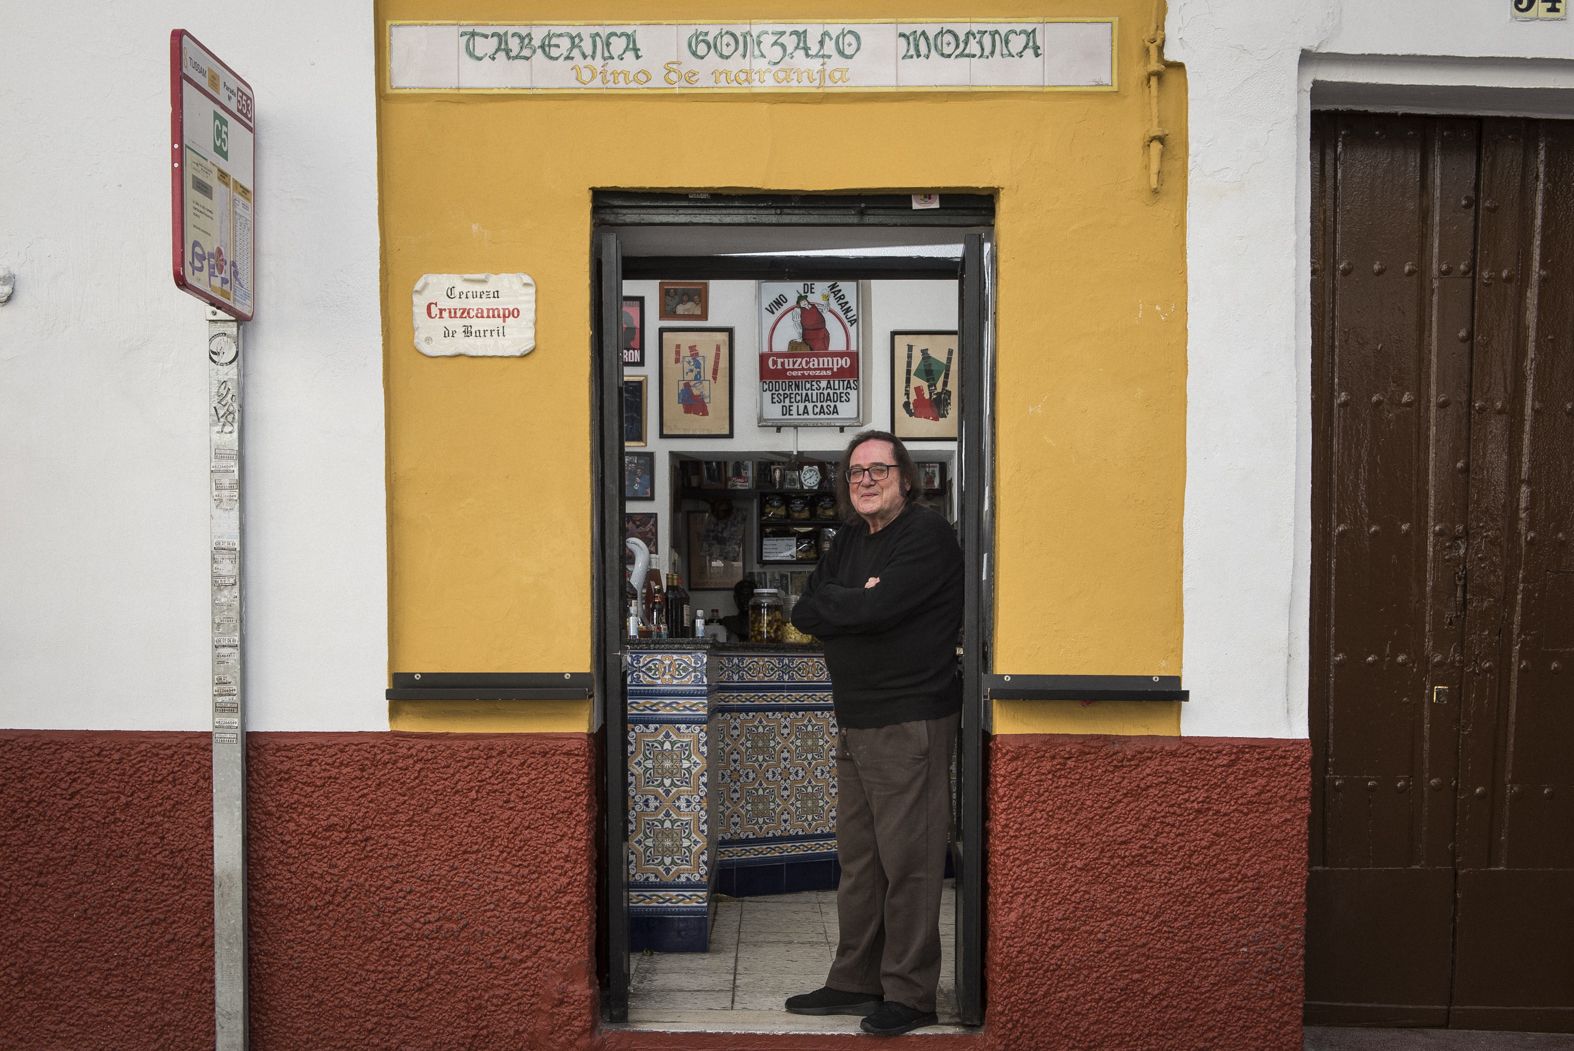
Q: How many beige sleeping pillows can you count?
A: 0